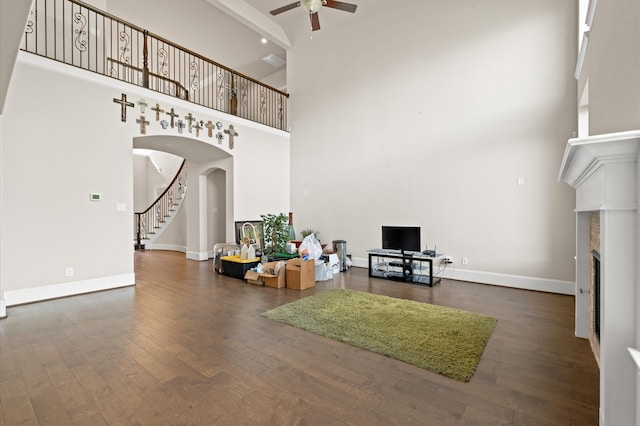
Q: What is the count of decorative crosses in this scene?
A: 14